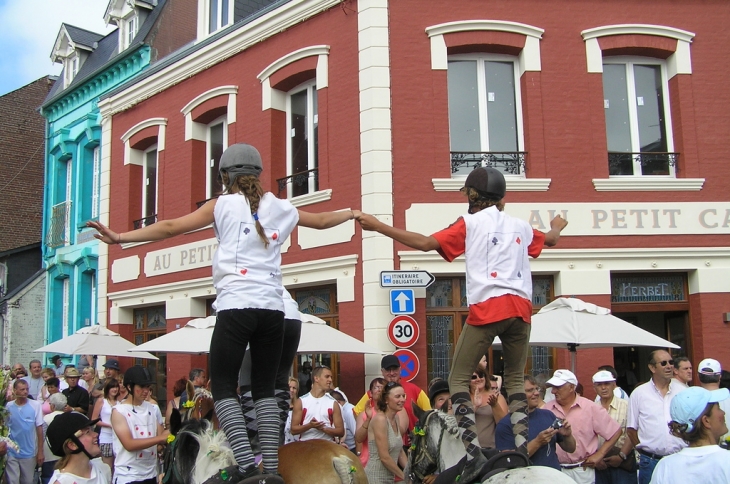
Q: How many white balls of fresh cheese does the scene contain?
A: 0